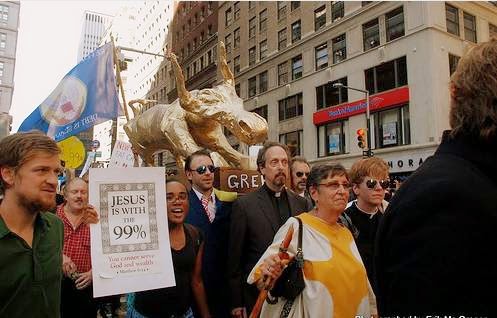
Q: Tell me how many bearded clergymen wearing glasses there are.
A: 1